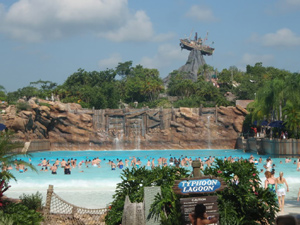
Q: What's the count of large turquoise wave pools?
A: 1